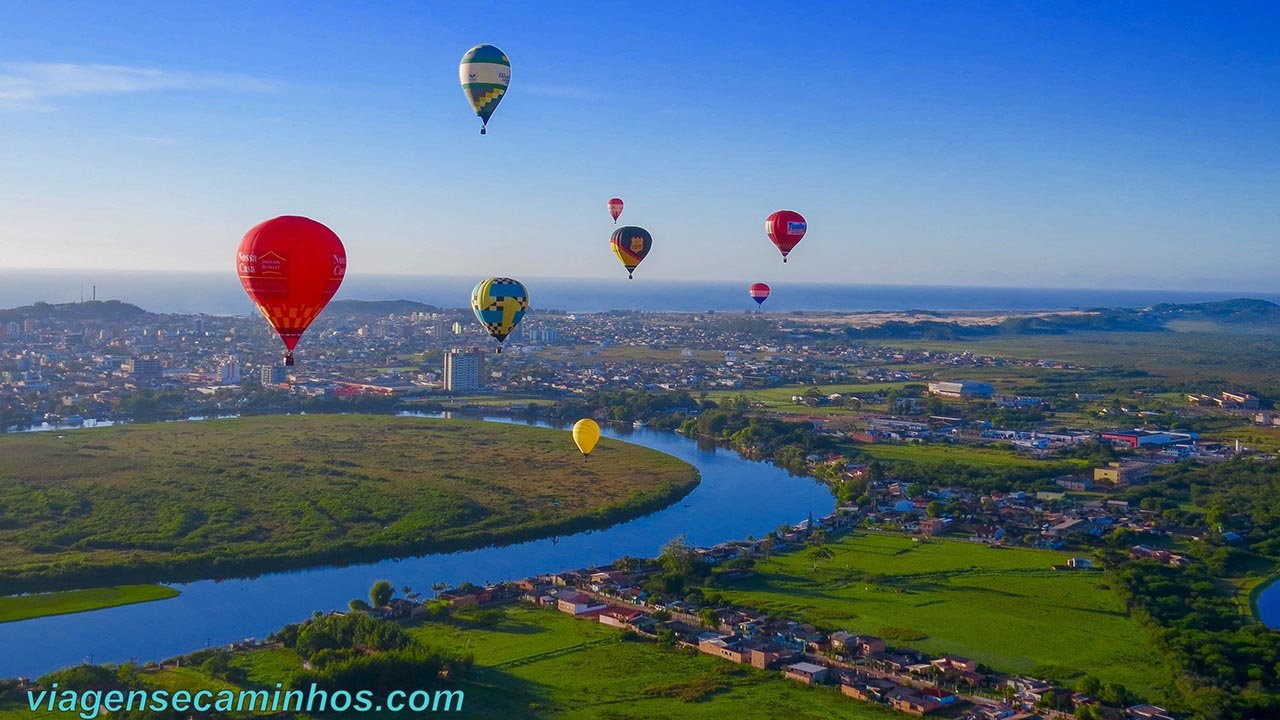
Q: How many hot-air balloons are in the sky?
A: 8